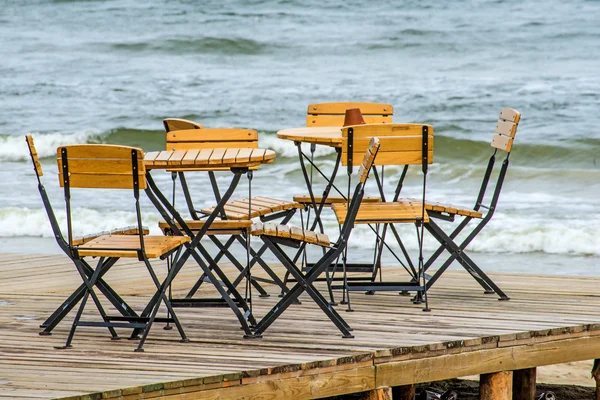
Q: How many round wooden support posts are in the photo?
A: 5